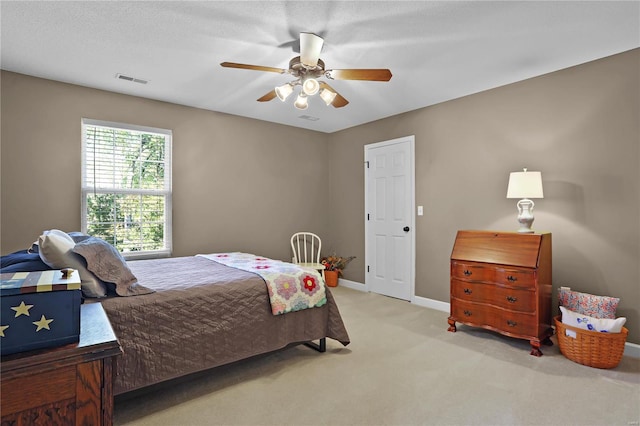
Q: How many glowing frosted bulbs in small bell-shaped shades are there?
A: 4